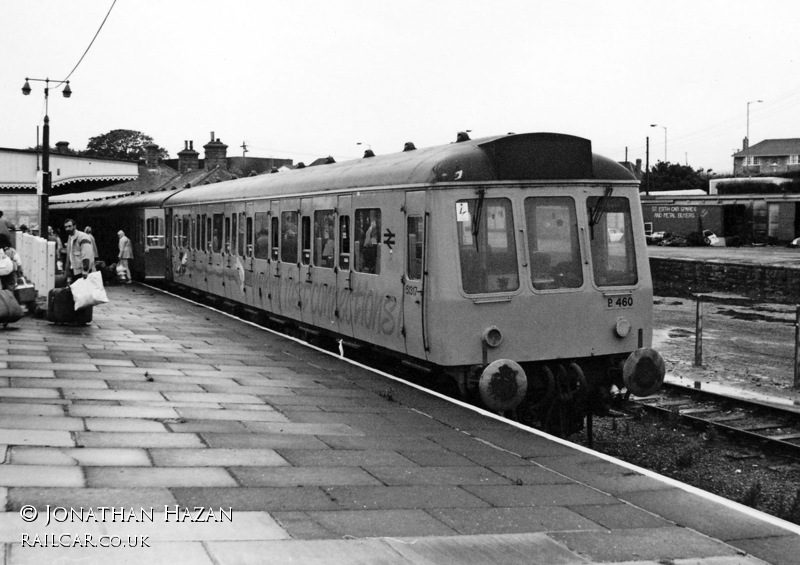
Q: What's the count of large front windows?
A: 3